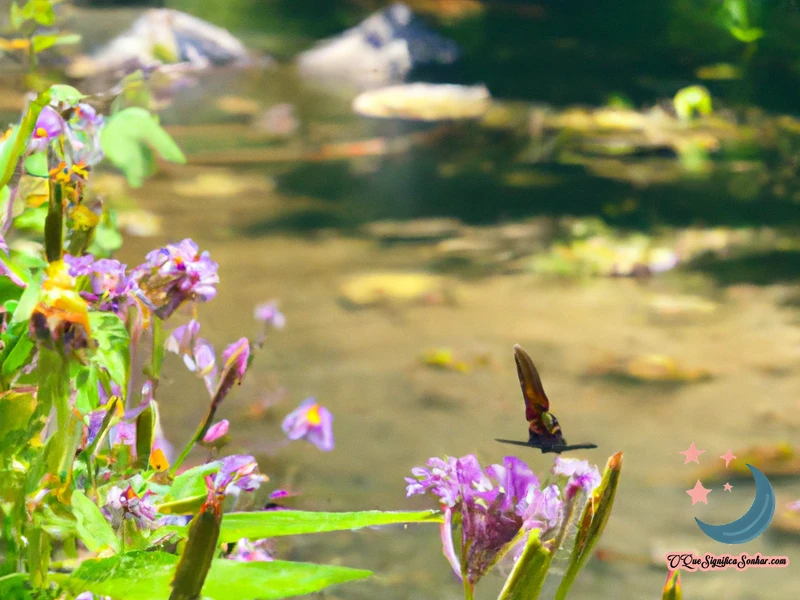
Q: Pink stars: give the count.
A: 4